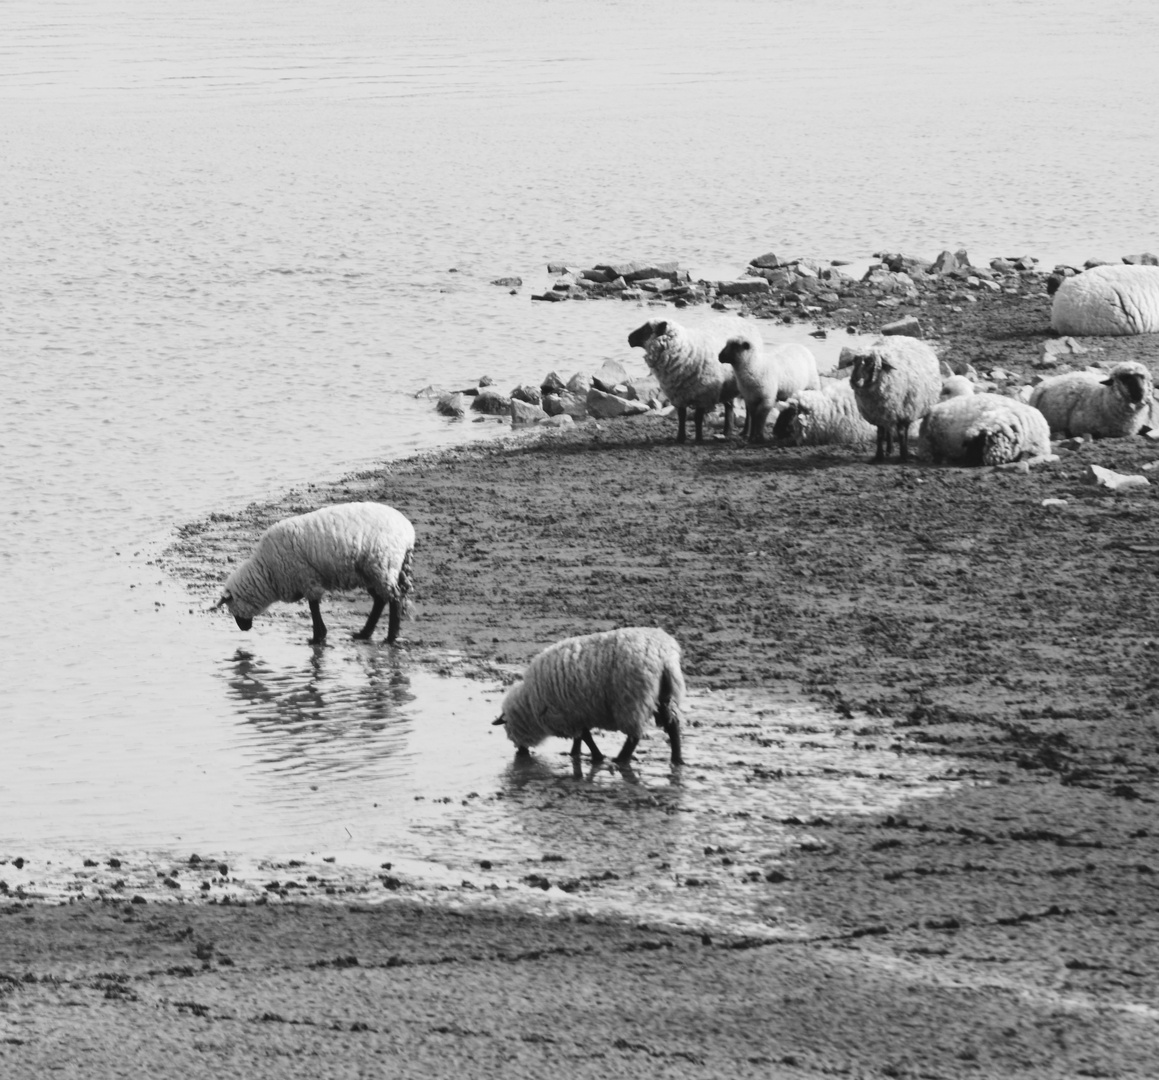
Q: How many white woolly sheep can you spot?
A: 9